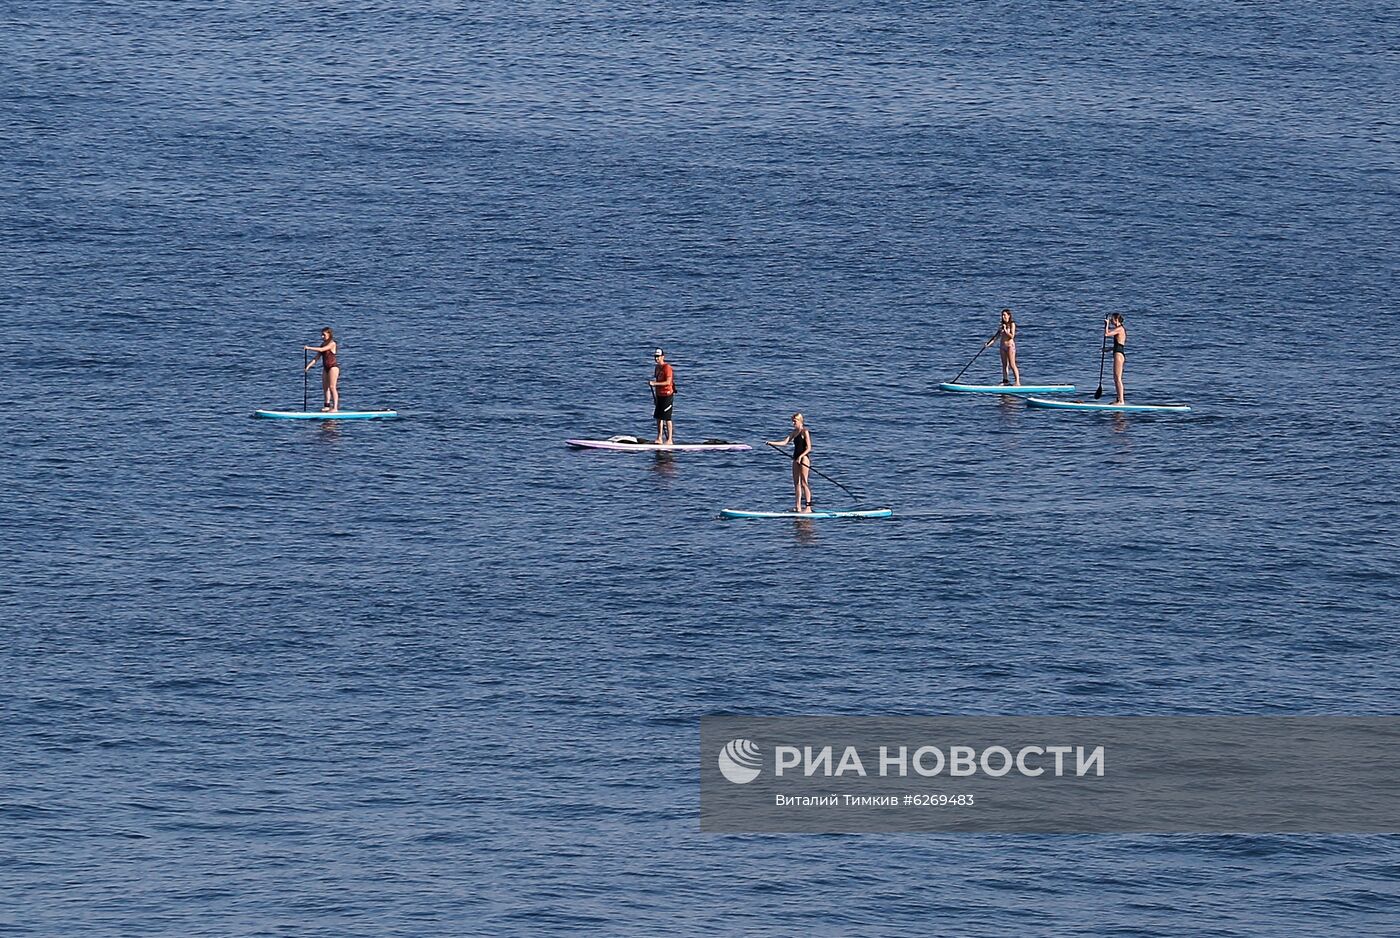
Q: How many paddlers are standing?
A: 5